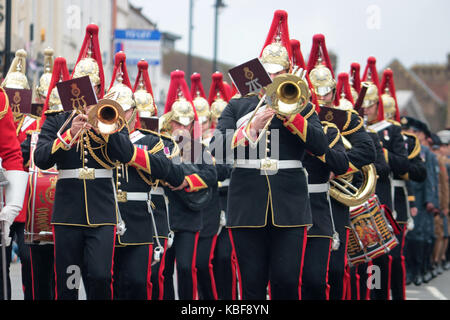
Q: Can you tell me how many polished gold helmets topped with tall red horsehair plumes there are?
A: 14